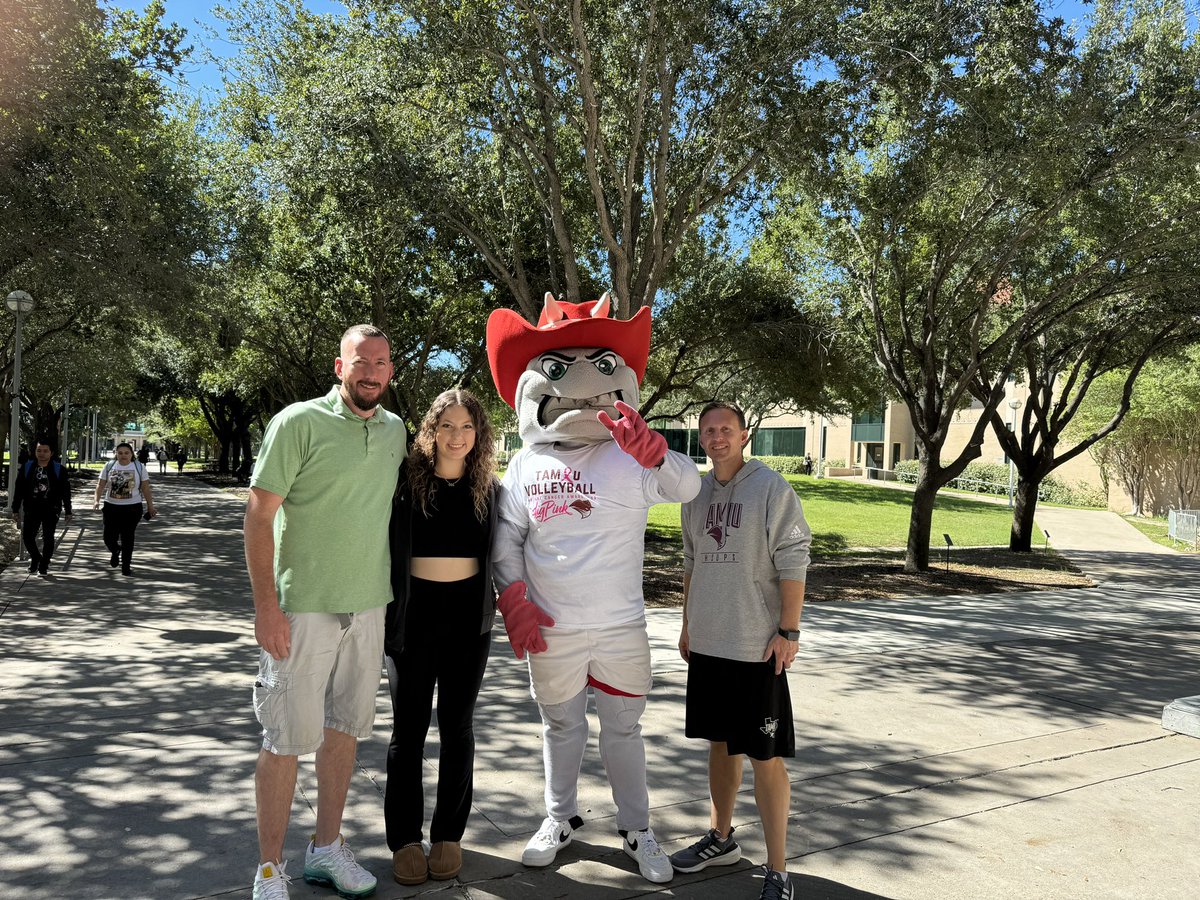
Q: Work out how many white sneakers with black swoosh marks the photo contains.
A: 2